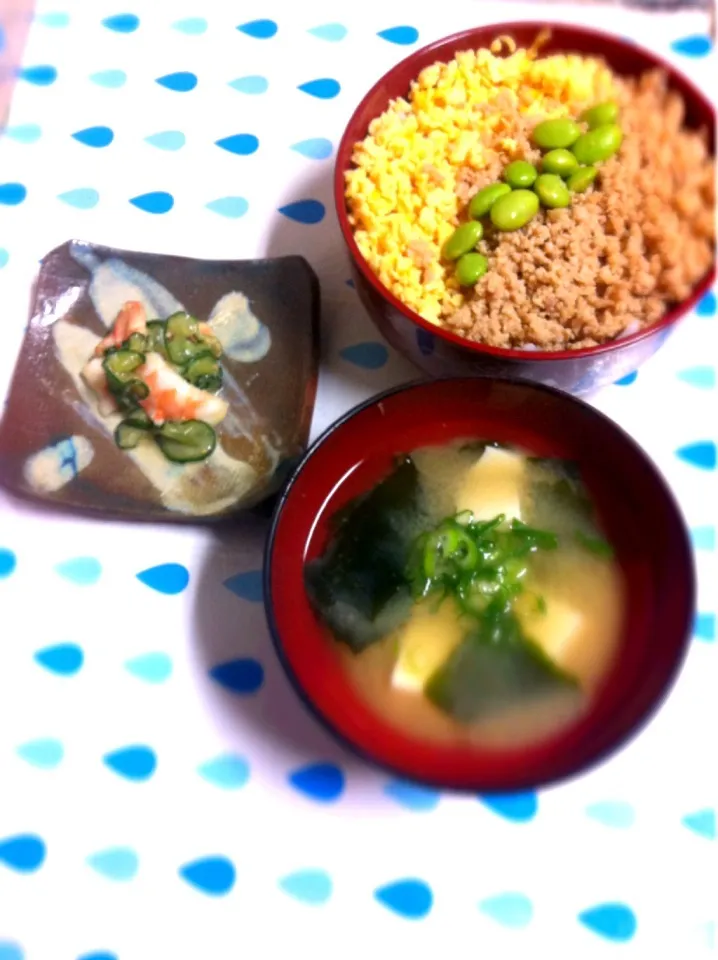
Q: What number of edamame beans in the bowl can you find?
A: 11